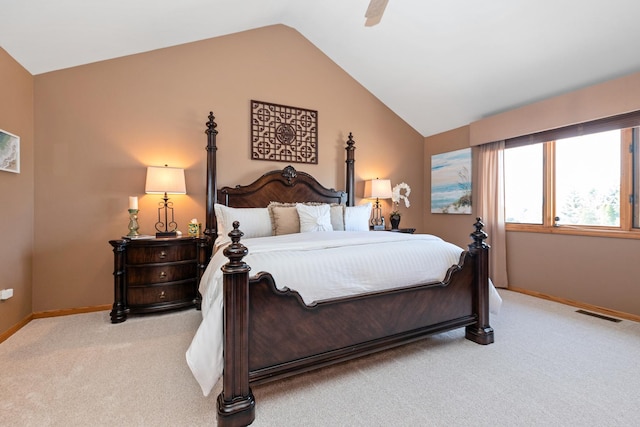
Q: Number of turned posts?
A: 4